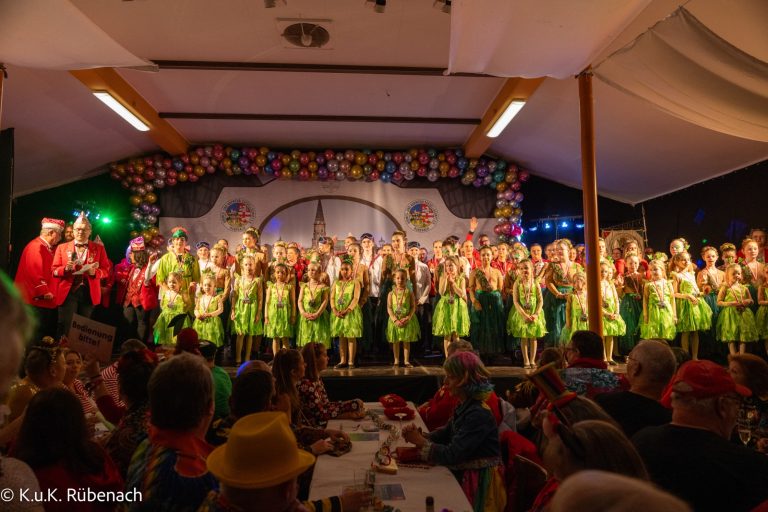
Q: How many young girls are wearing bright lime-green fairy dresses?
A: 15